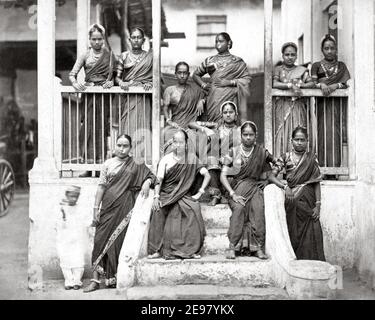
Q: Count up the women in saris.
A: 11